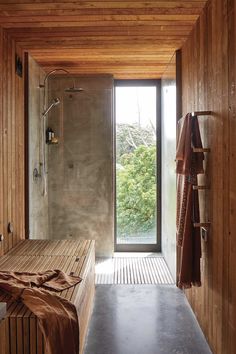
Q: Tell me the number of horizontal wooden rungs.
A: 4